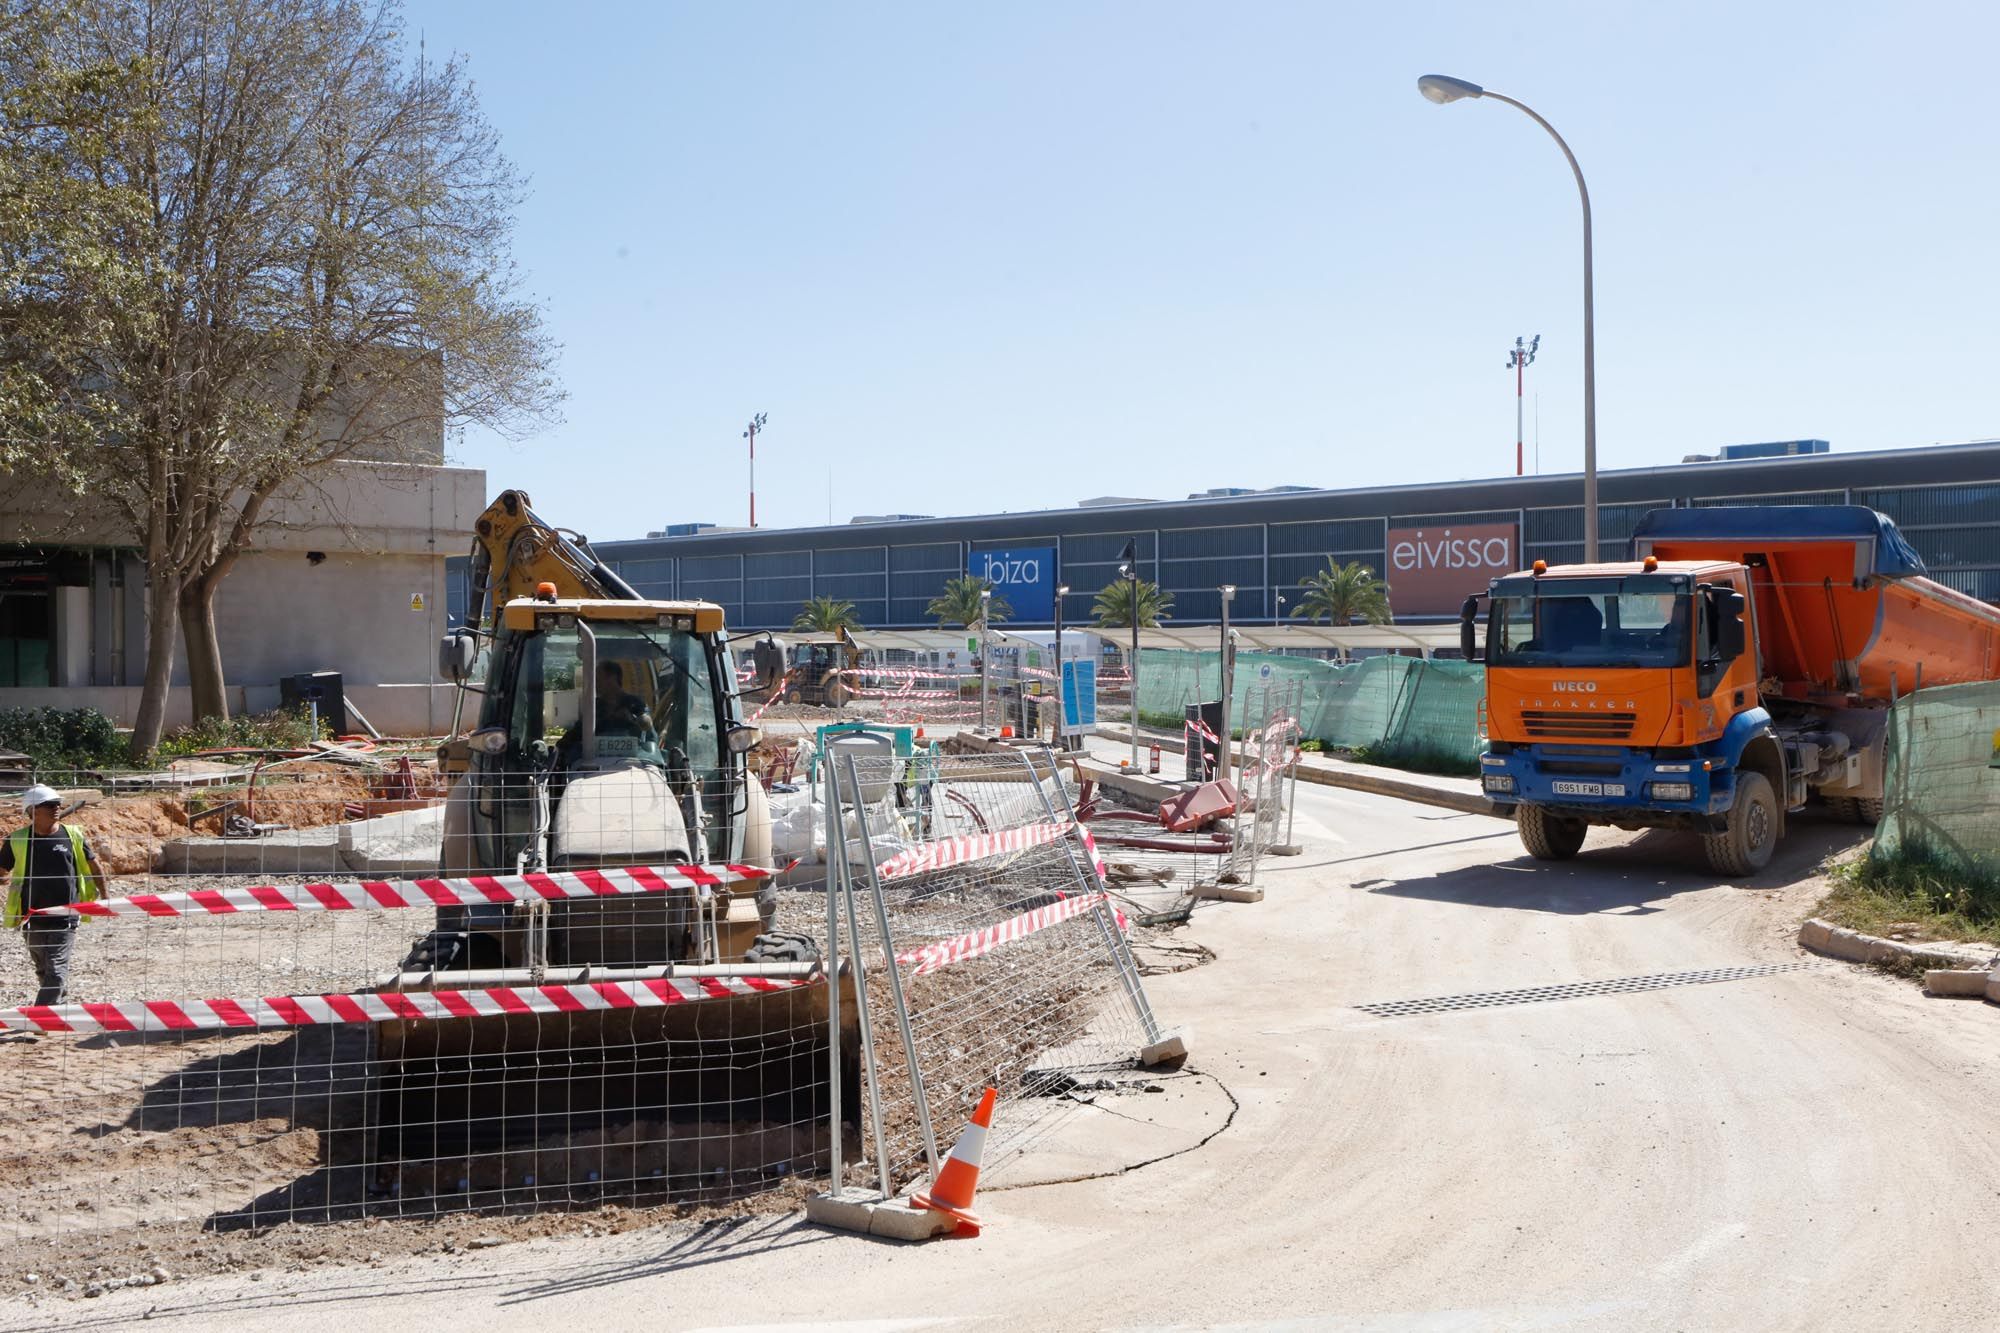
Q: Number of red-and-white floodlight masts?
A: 2